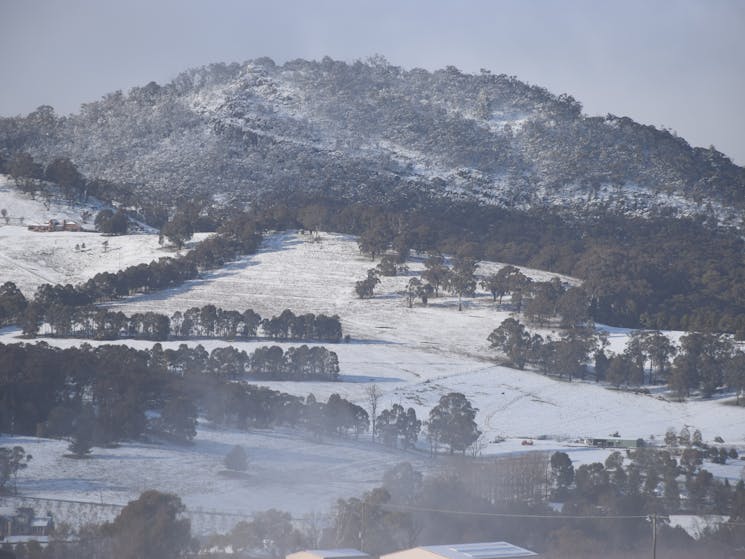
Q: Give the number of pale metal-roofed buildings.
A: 2